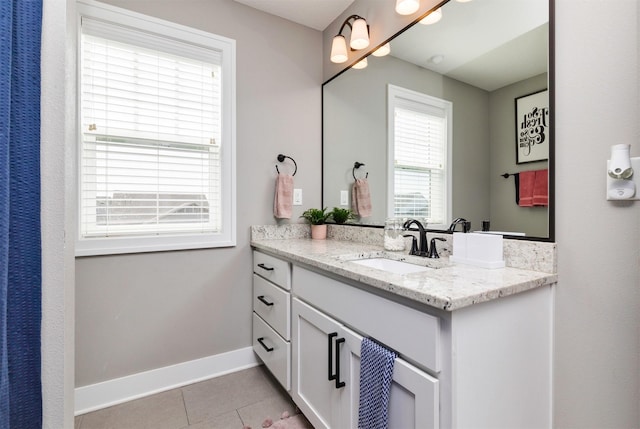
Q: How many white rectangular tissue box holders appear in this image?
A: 1